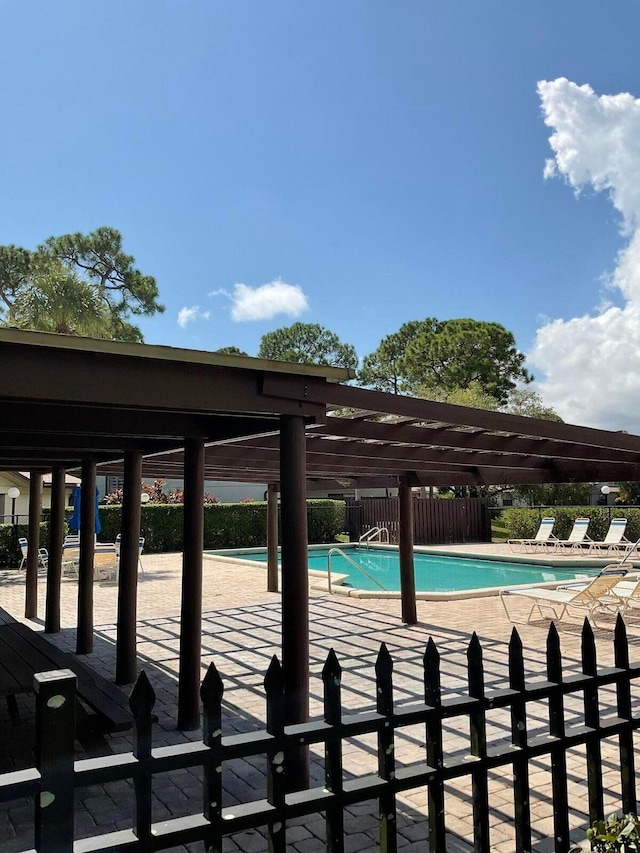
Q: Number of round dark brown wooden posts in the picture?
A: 8